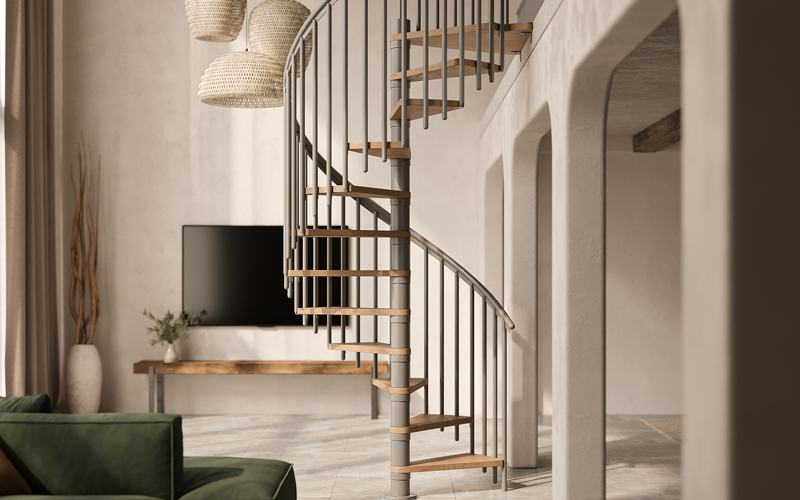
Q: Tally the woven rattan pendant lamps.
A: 3